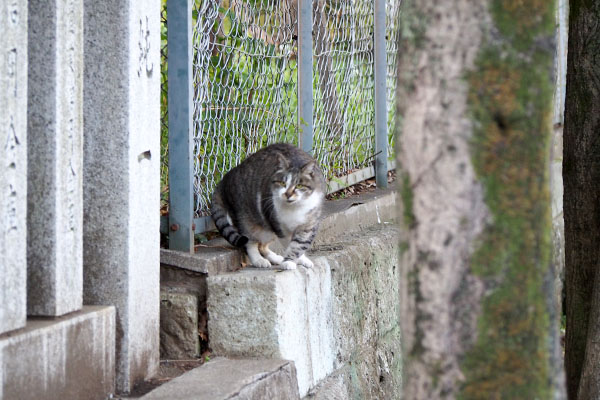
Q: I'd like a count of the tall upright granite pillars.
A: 3